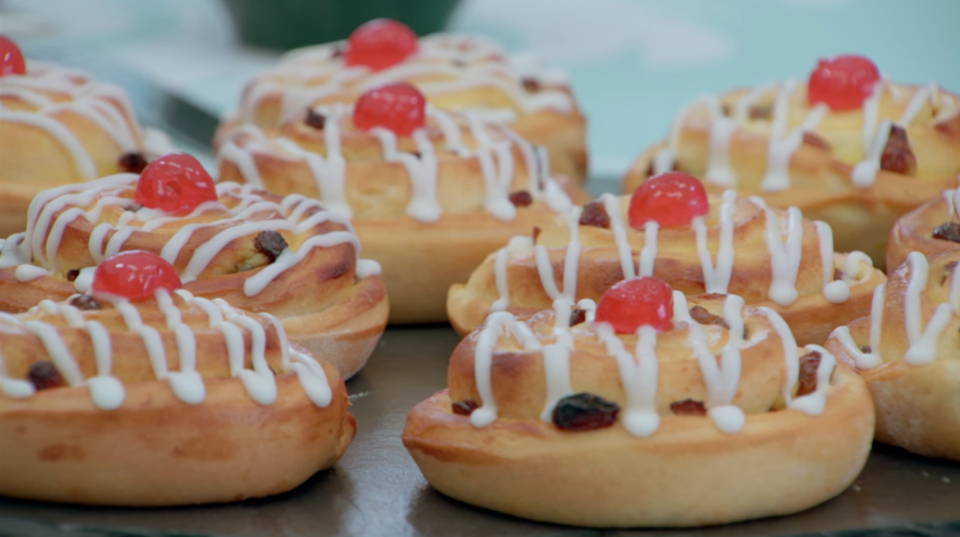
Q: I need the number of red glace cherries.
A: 8